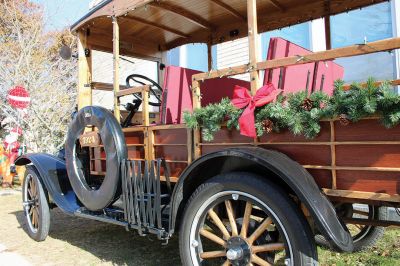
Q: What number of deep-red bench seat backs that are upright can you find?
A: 2